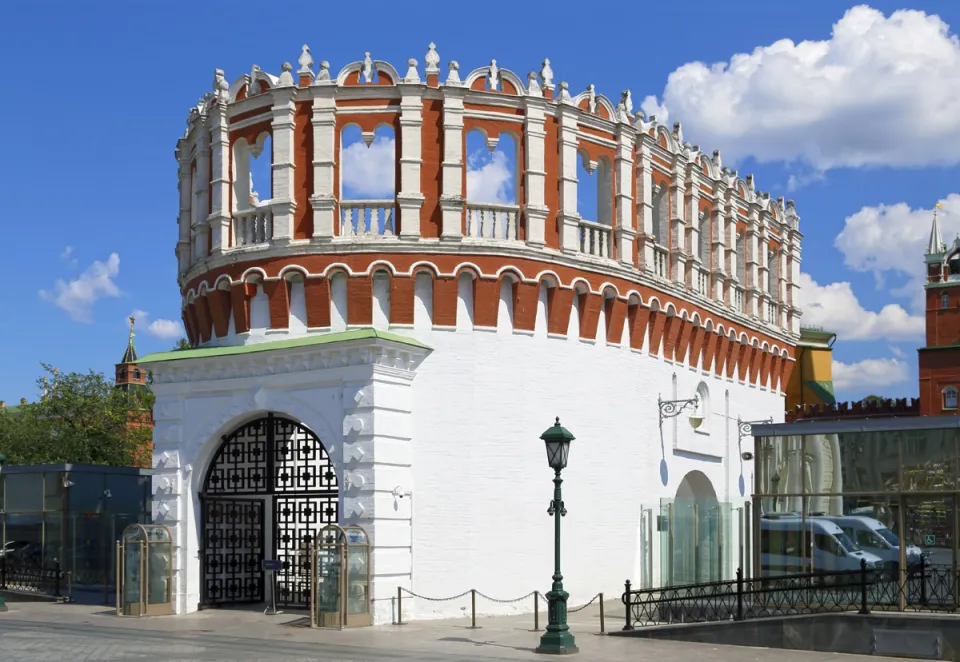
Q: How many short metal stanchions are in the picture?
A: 4